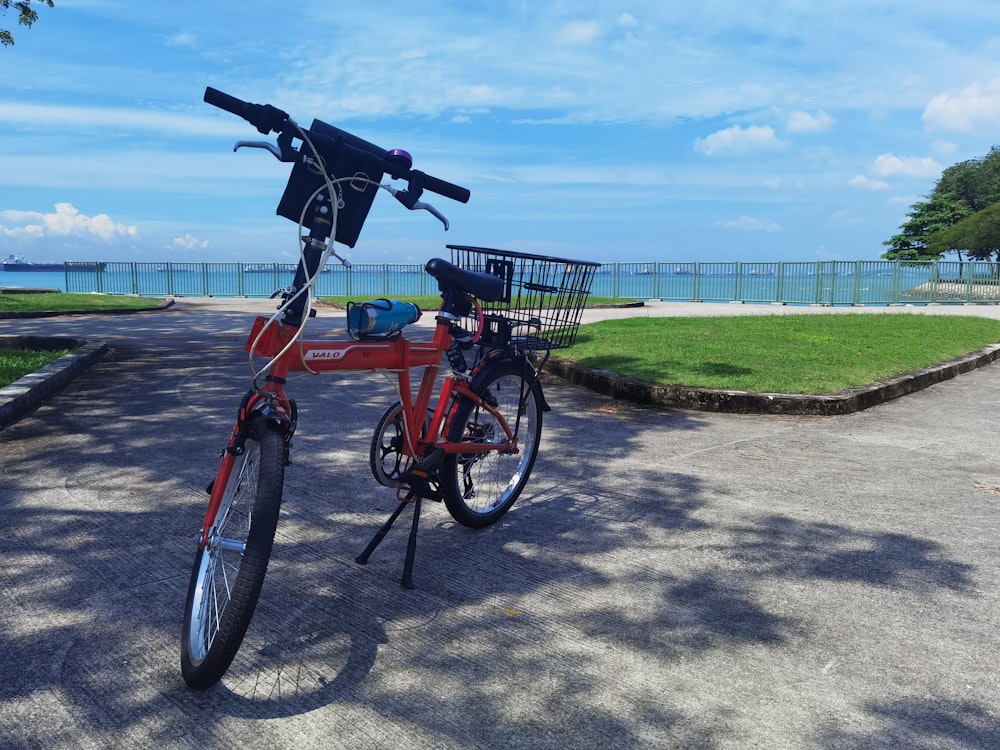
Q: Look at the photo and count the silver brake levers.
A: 2